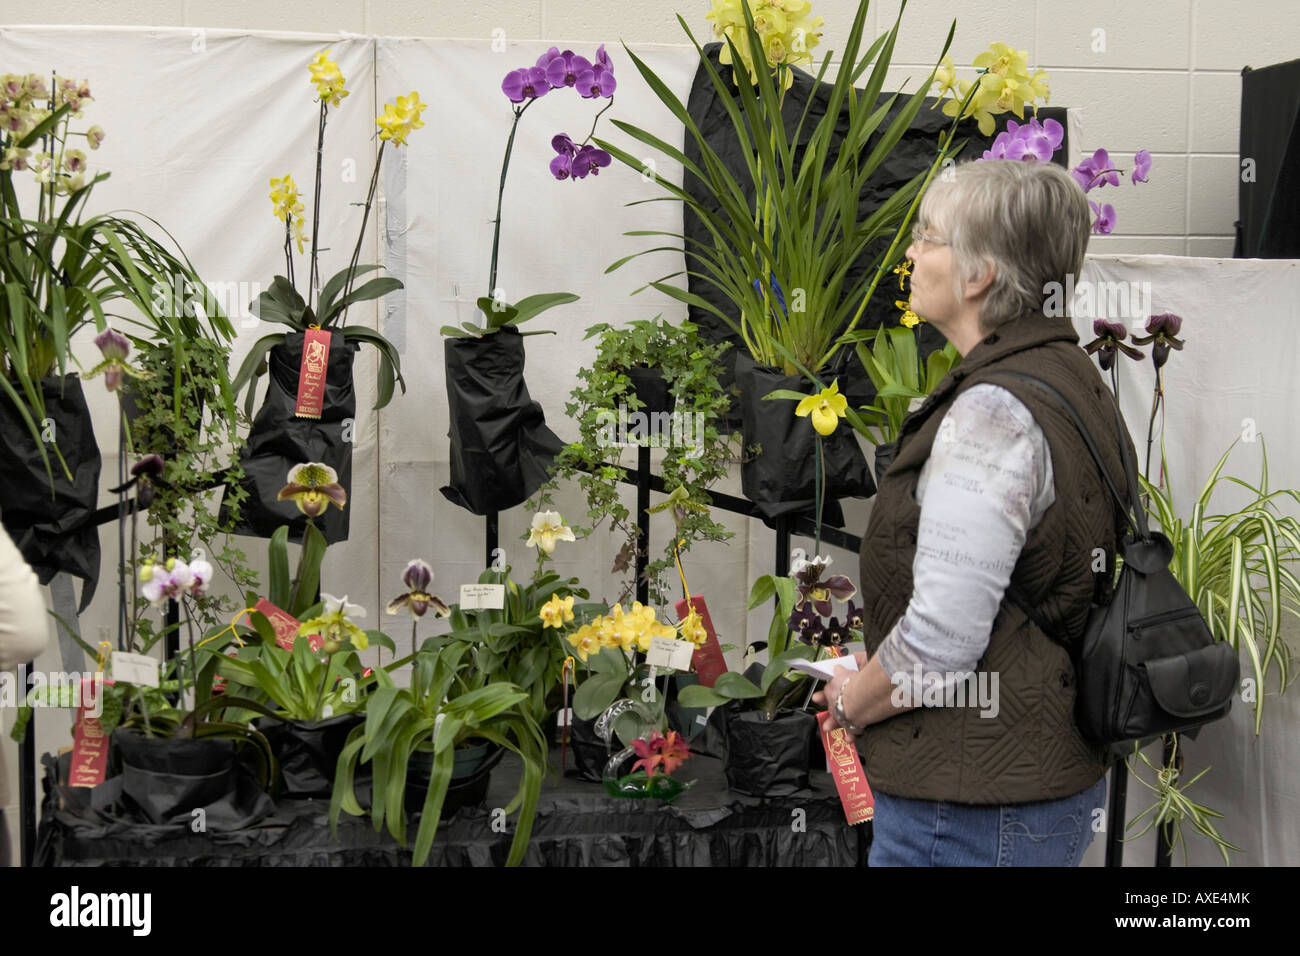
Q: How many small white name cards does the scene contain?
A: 3